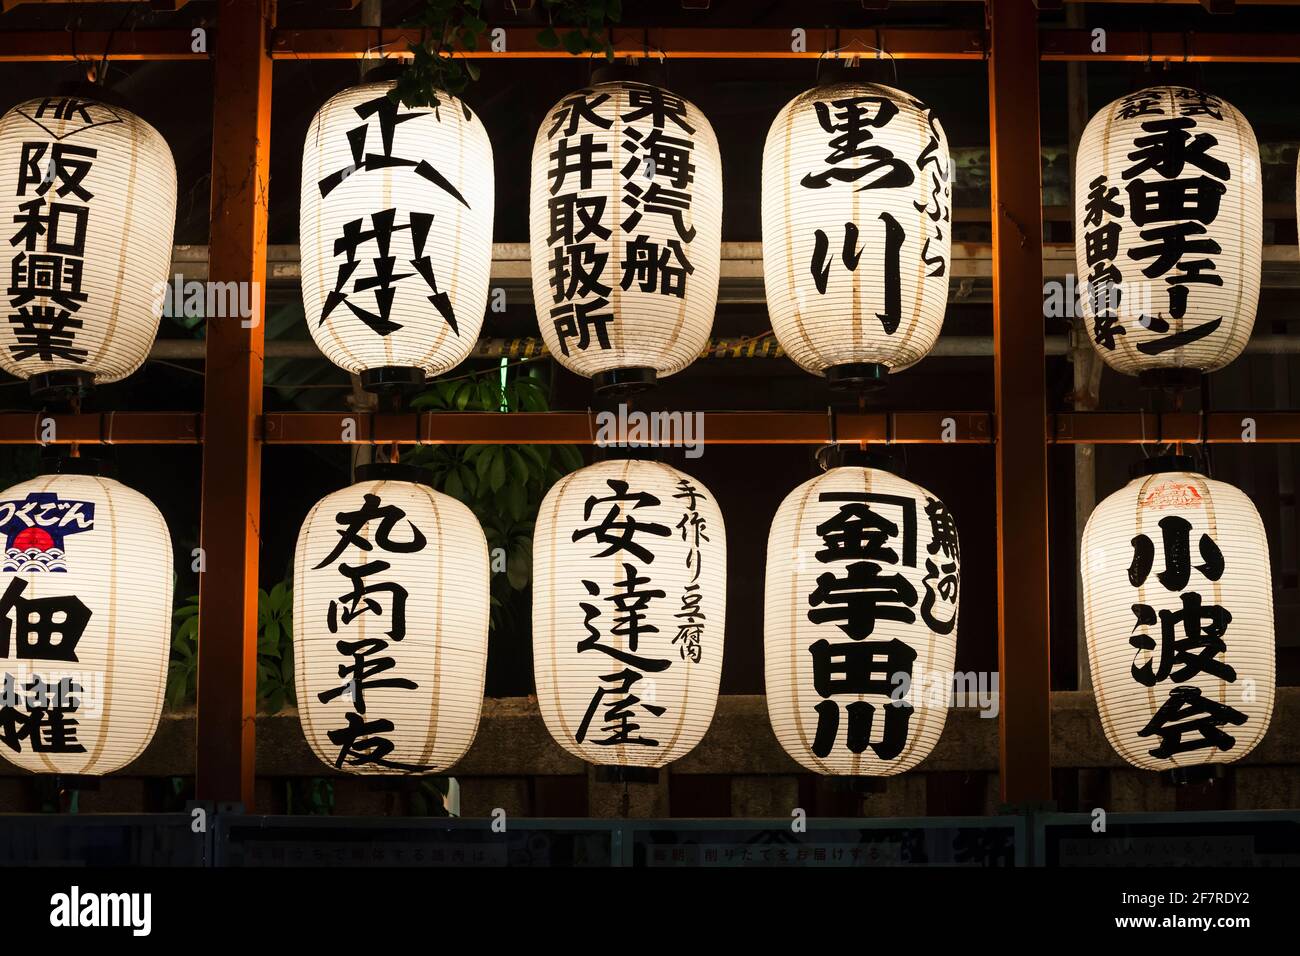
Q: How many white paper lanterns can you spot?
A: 10